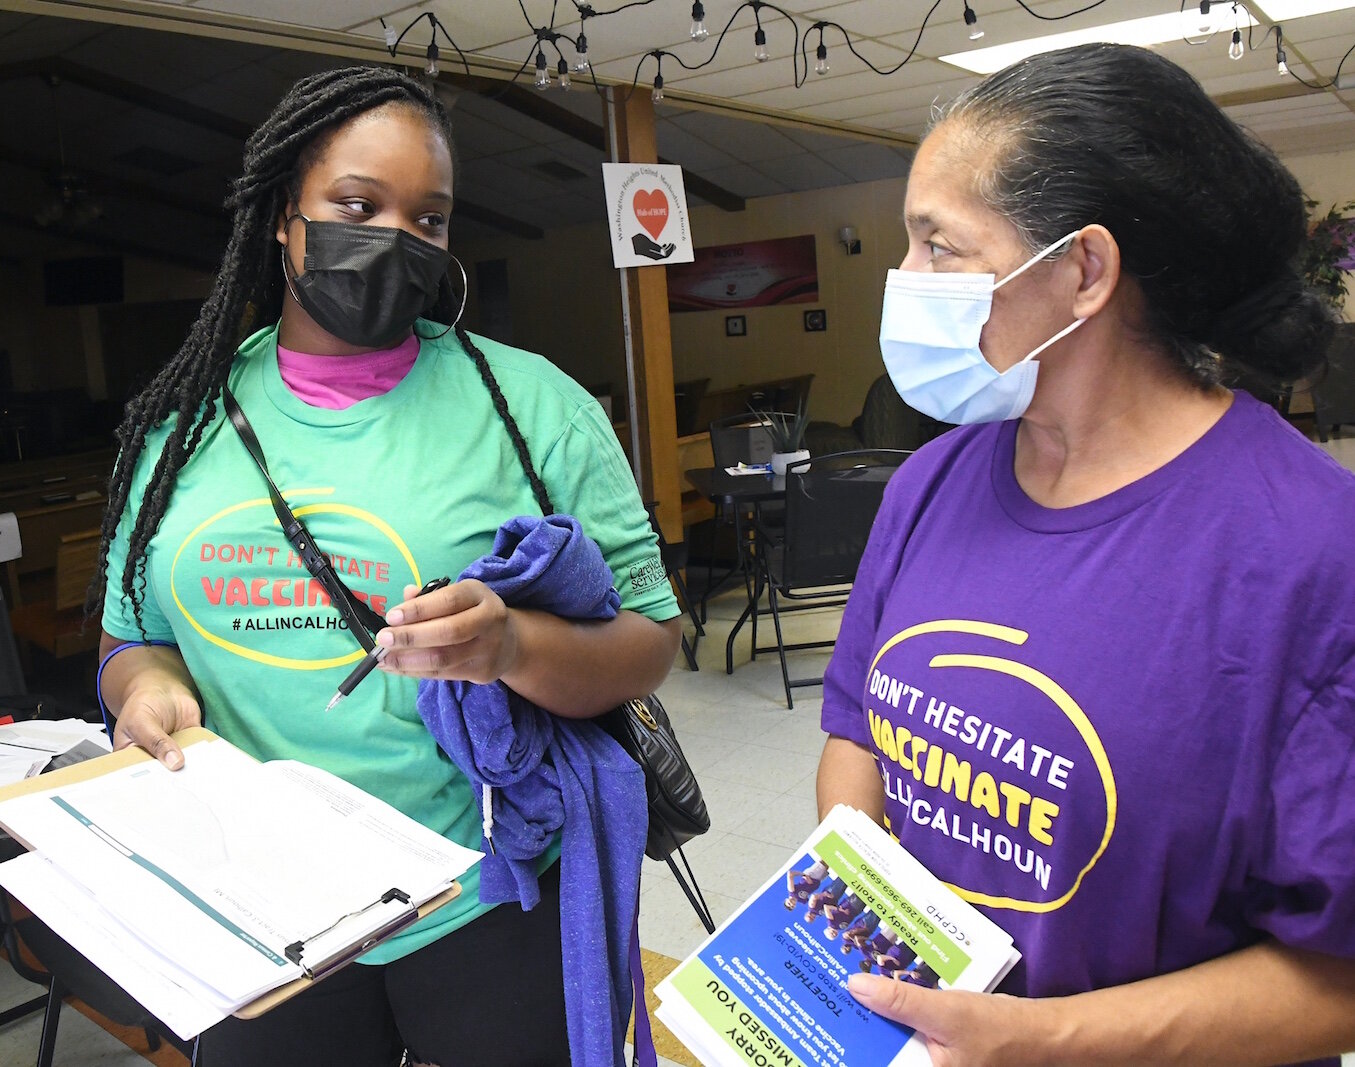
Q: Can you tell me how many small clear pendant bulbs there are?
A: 12